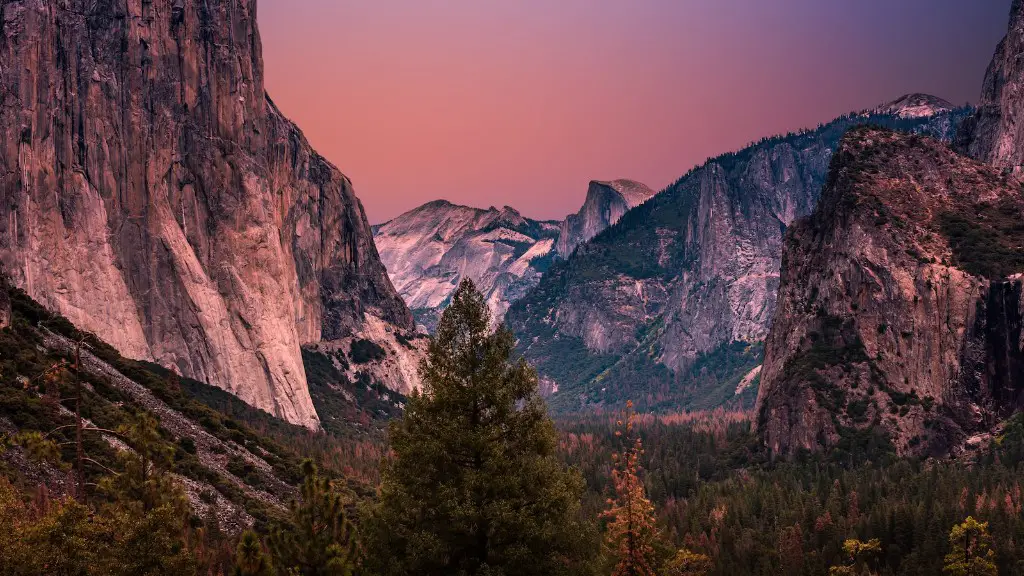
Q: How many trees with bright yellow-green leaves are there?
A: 2